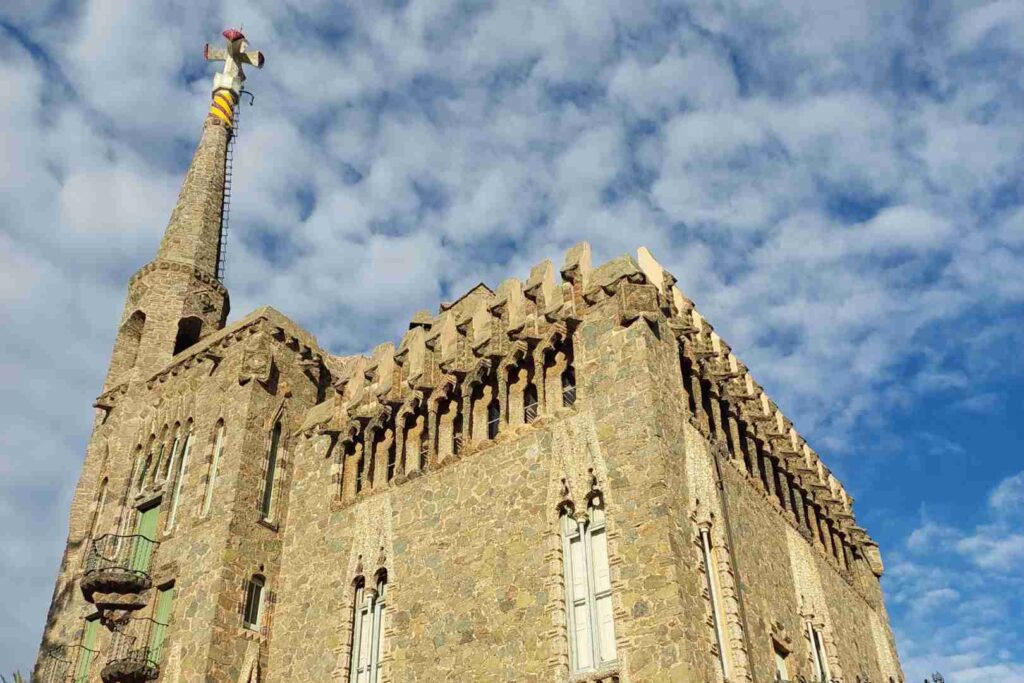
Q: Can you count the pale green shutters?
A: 3